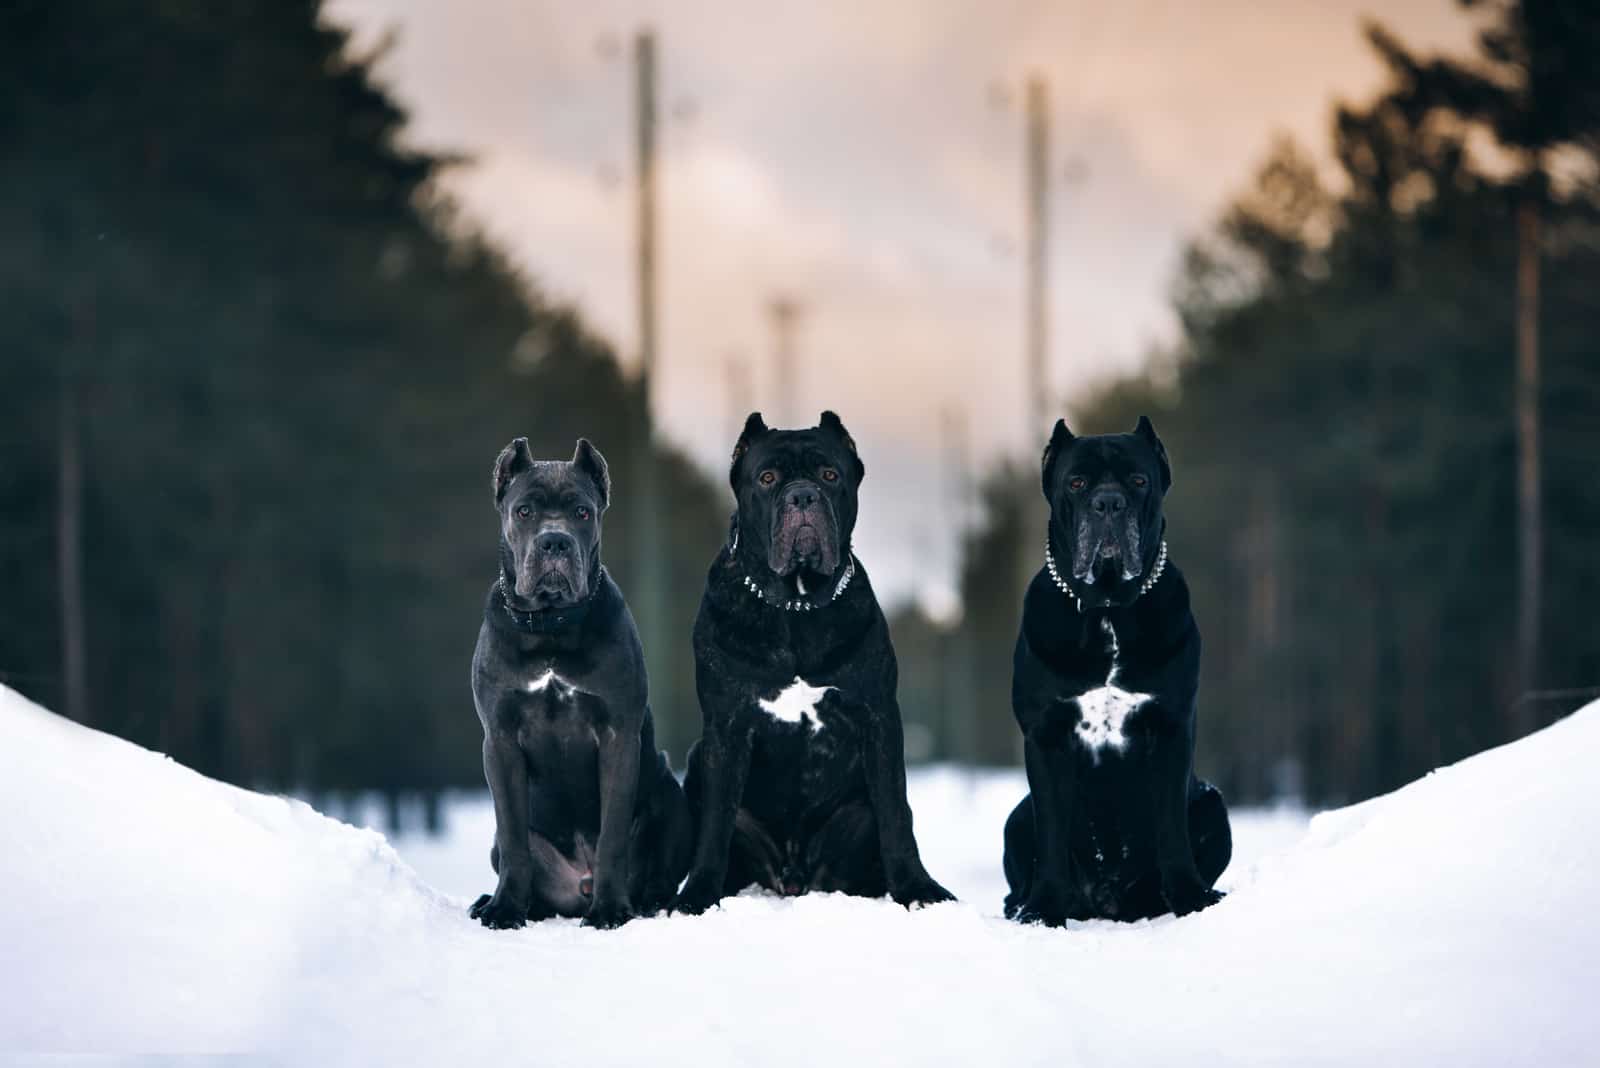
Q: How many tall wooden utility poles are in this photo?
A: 2